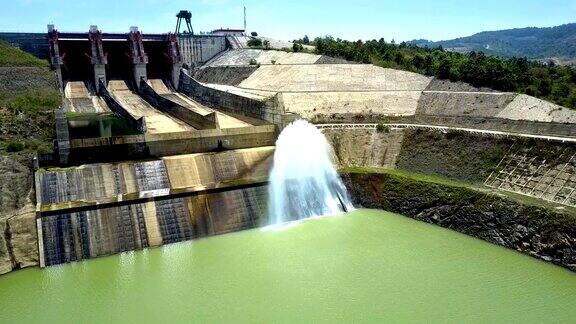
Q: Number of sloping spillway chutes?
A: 3